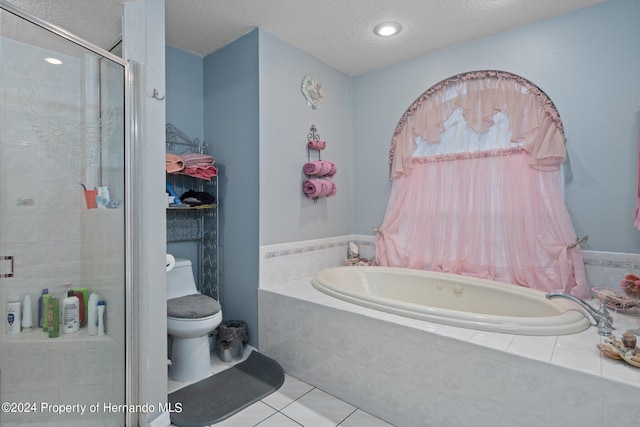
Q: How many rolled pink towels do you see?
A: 3